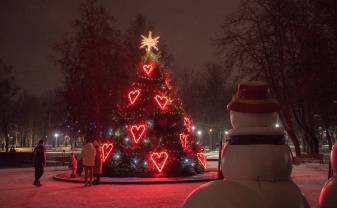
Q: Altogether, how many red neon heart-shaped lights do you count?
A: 10